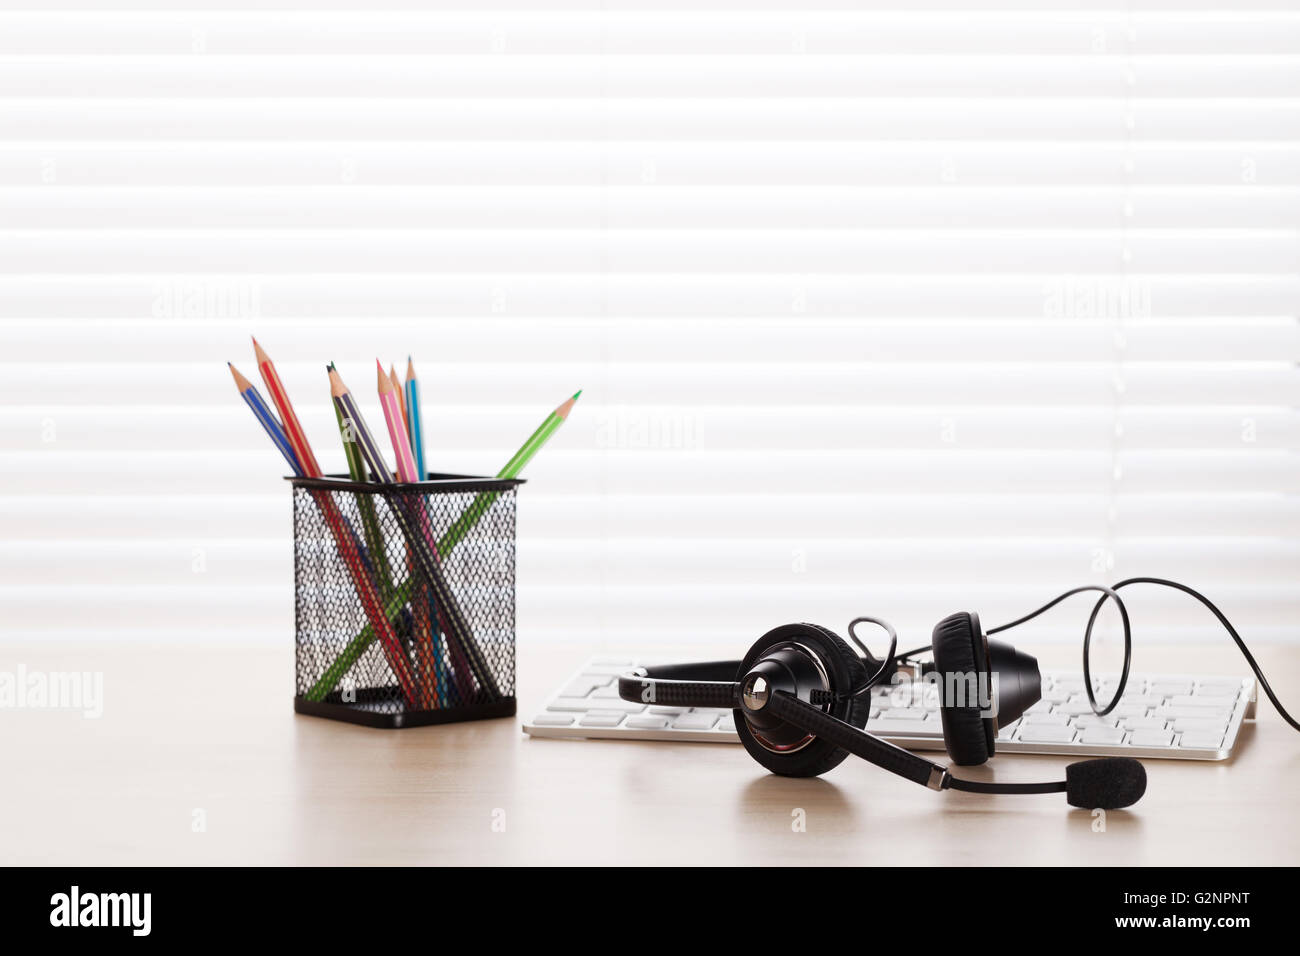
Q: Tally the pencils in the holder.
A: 8